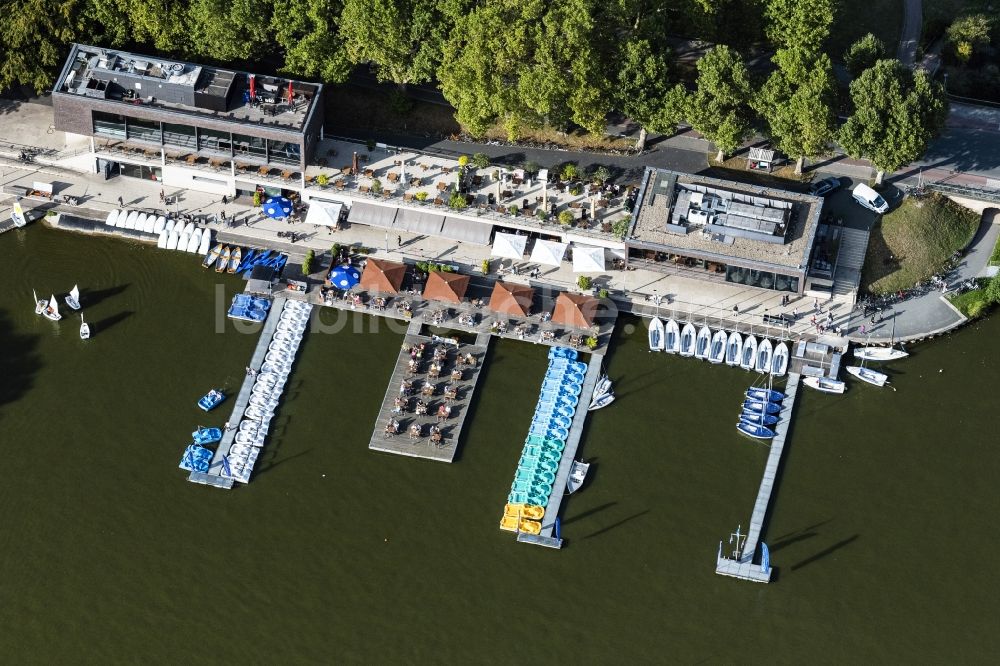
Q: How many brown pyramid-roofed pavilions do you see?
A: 4